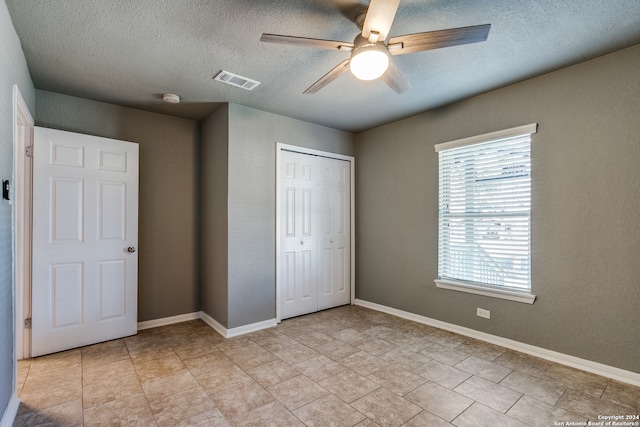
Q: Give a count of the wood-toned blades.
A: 5